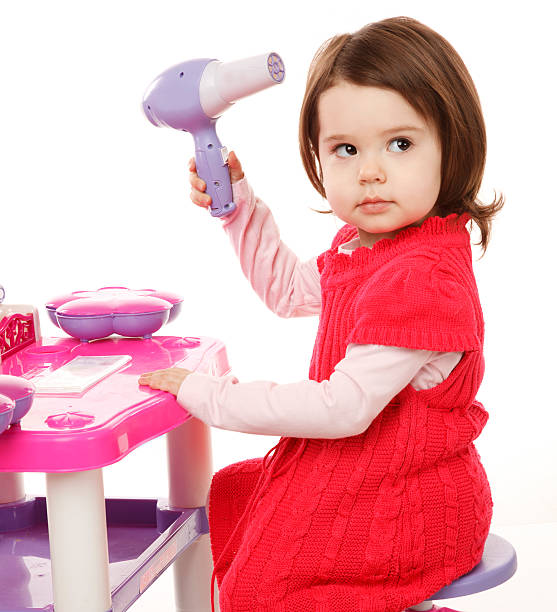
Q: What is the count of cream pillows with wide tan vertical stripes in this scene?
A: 0